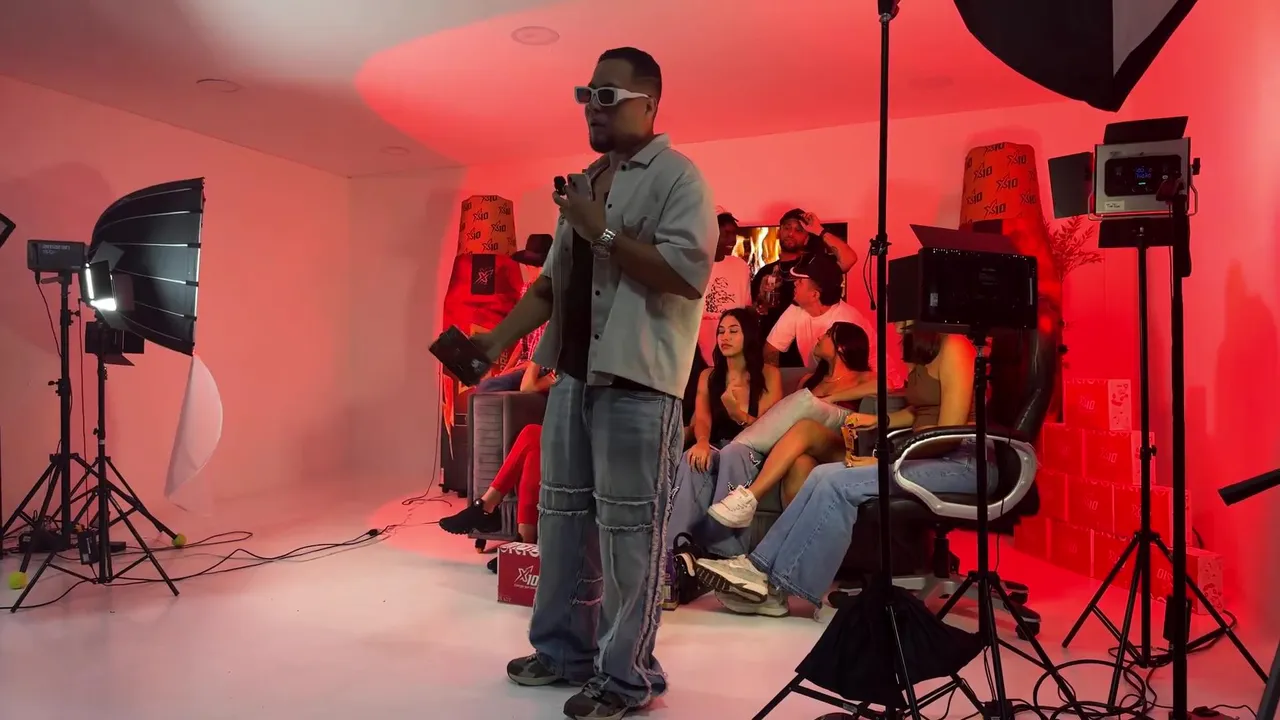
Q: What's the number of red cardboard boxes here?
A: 11